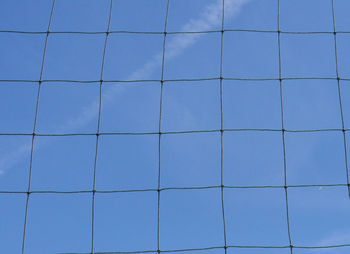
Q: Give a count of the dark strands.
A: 11